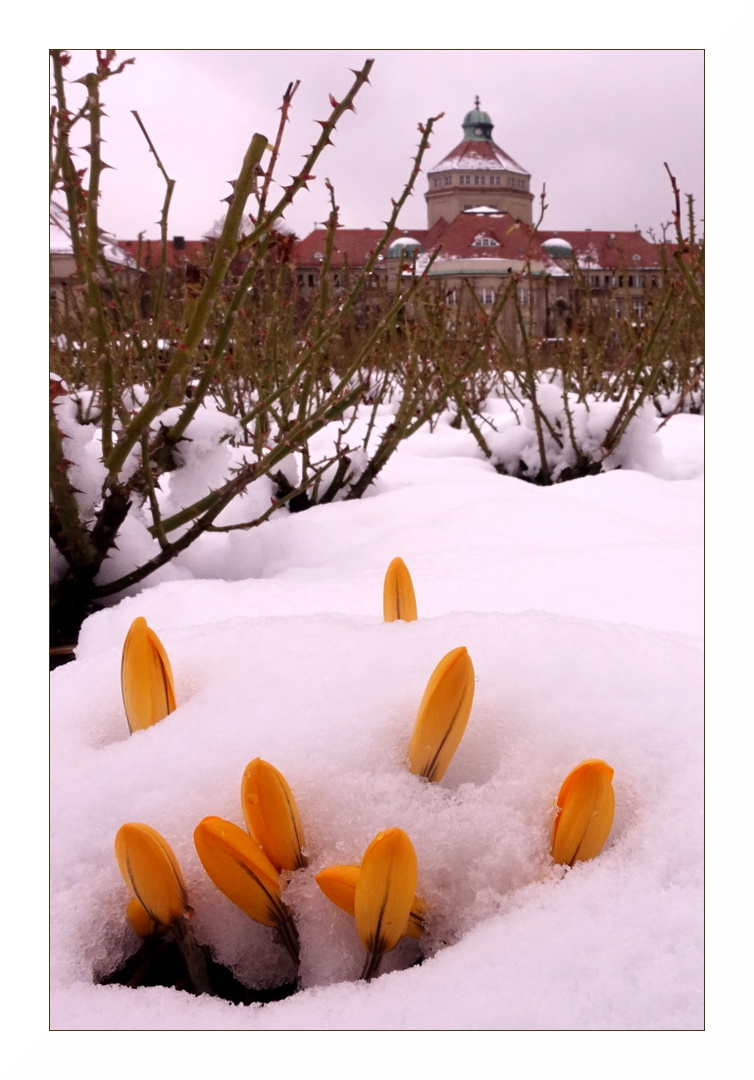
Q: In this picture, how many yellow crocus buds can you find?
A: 10